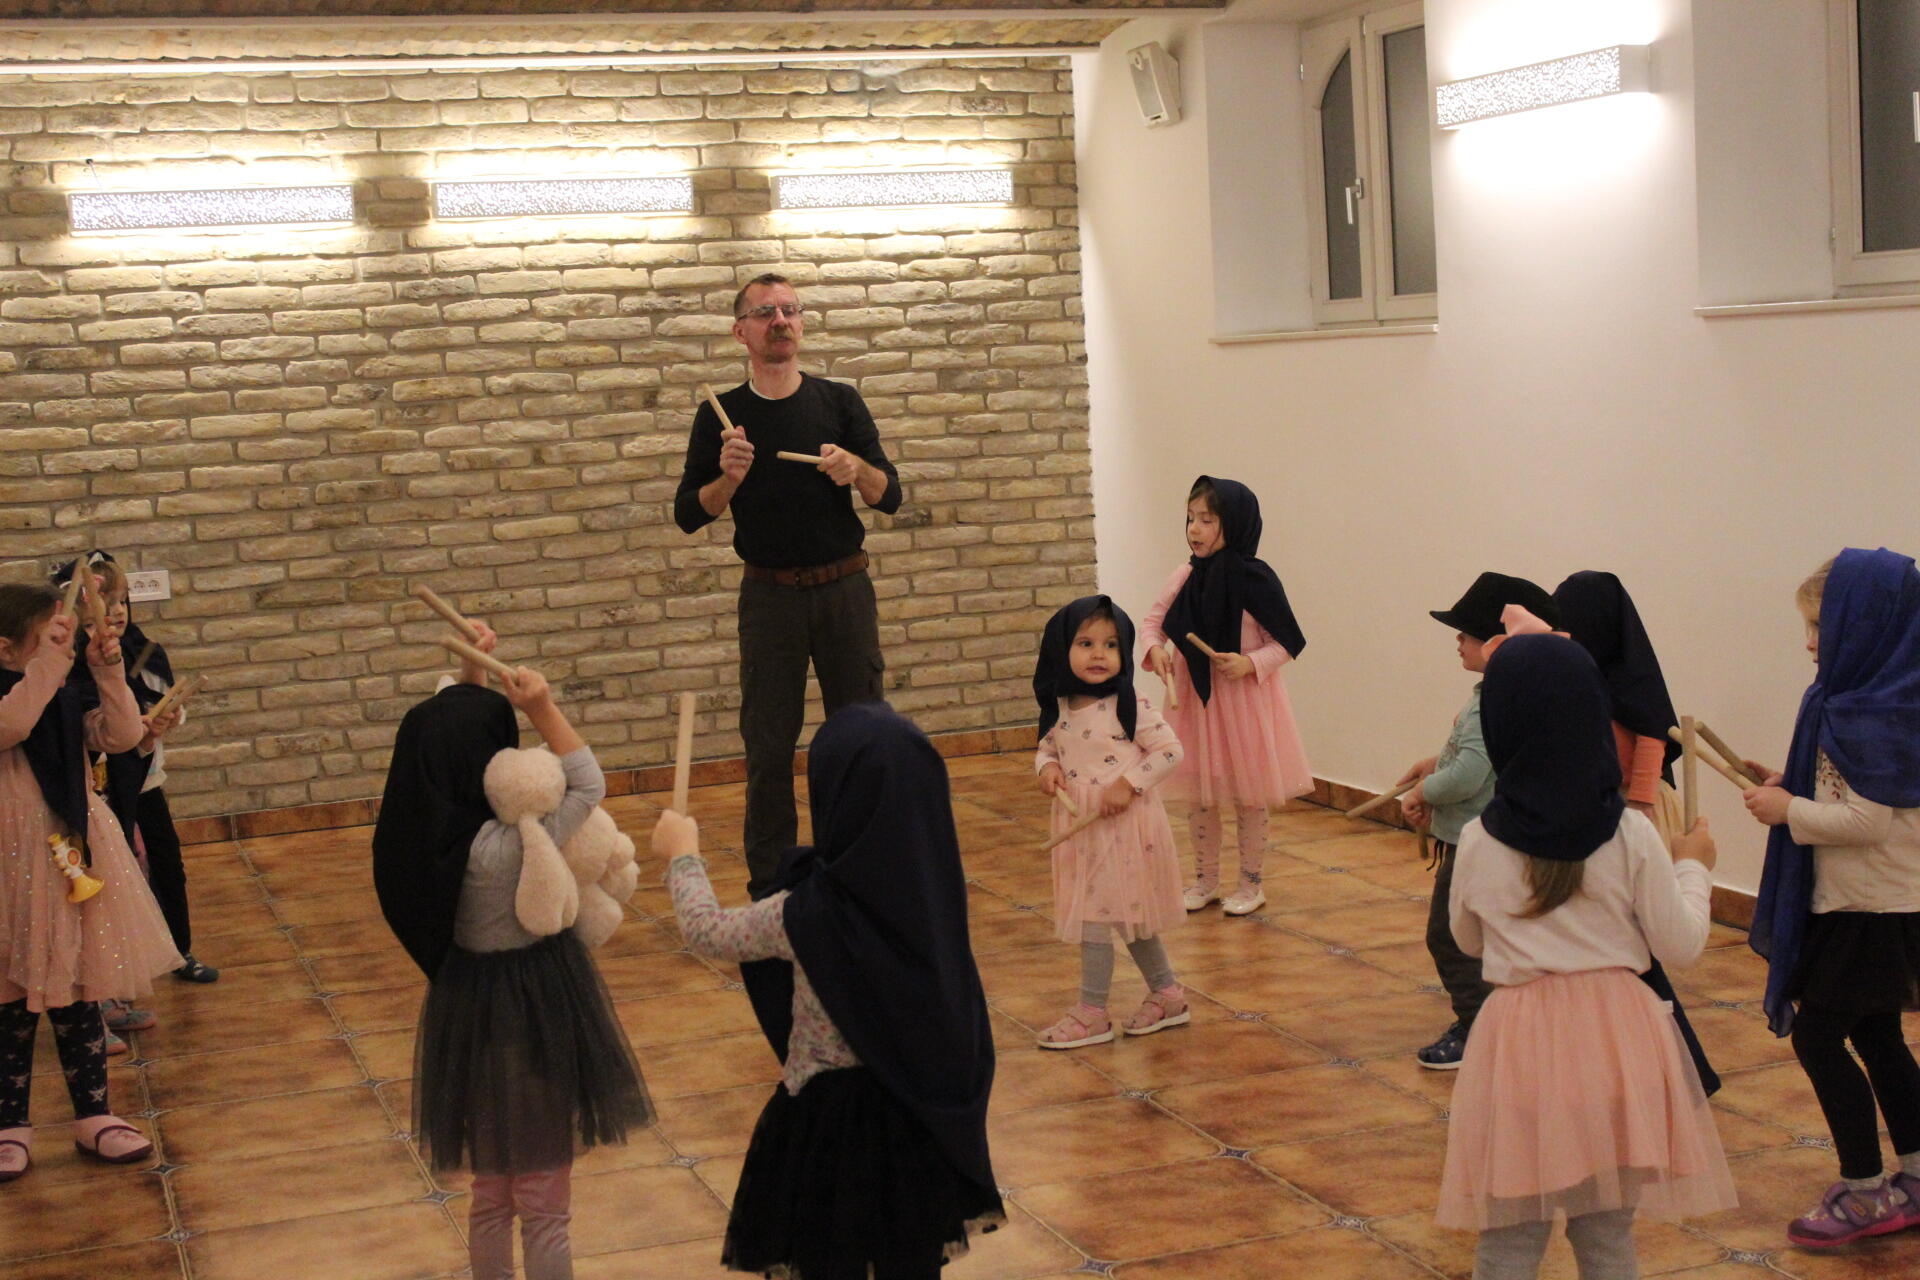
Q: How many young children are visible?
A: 11